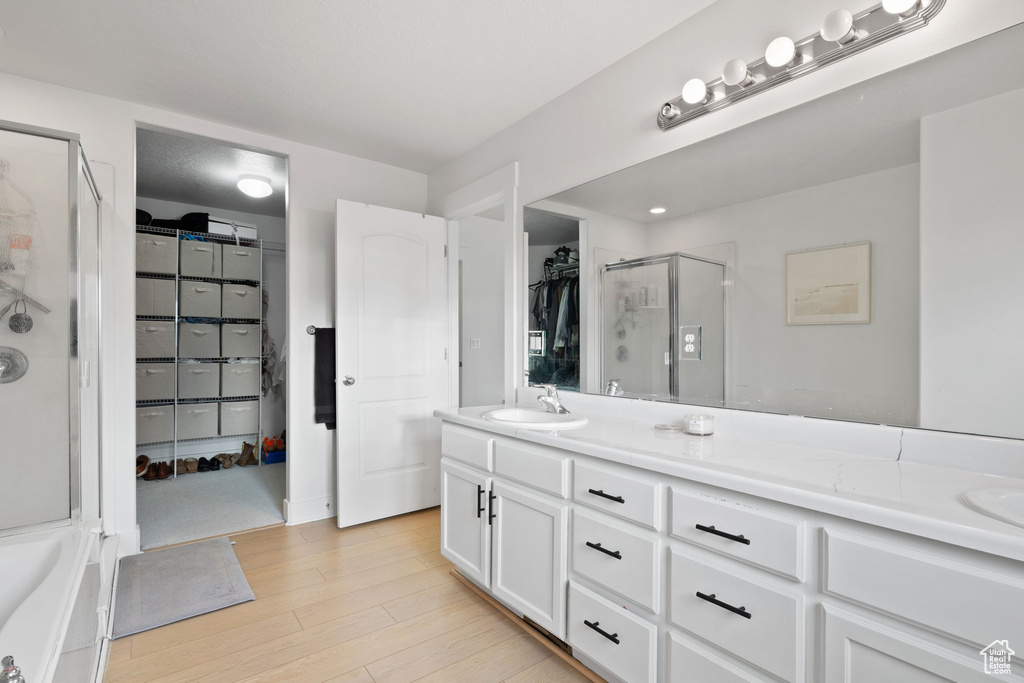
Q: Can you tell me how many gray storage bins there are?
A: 15